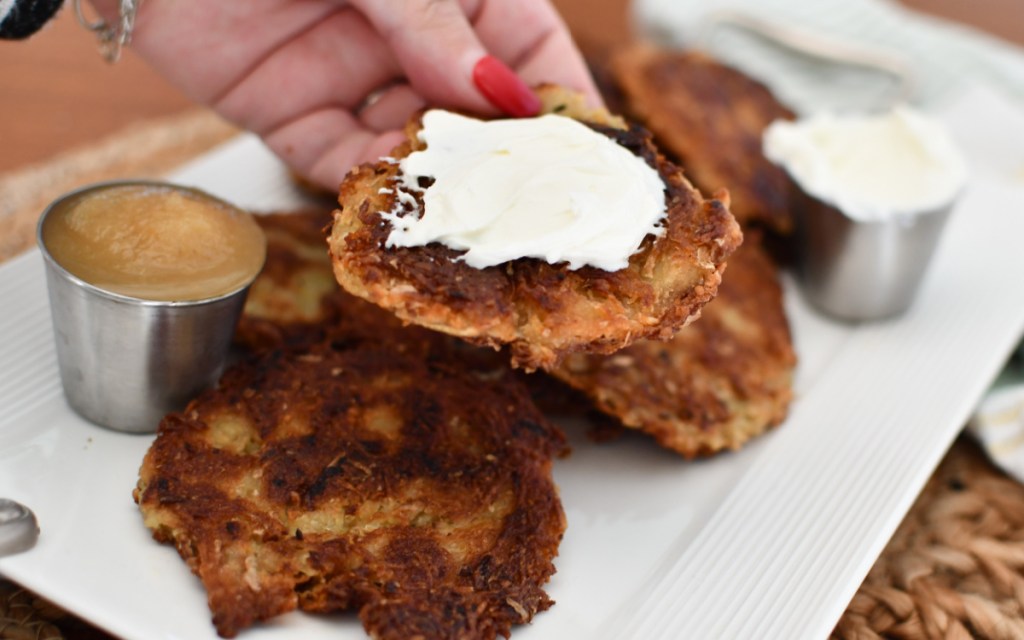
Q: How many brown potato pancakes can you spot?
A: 5